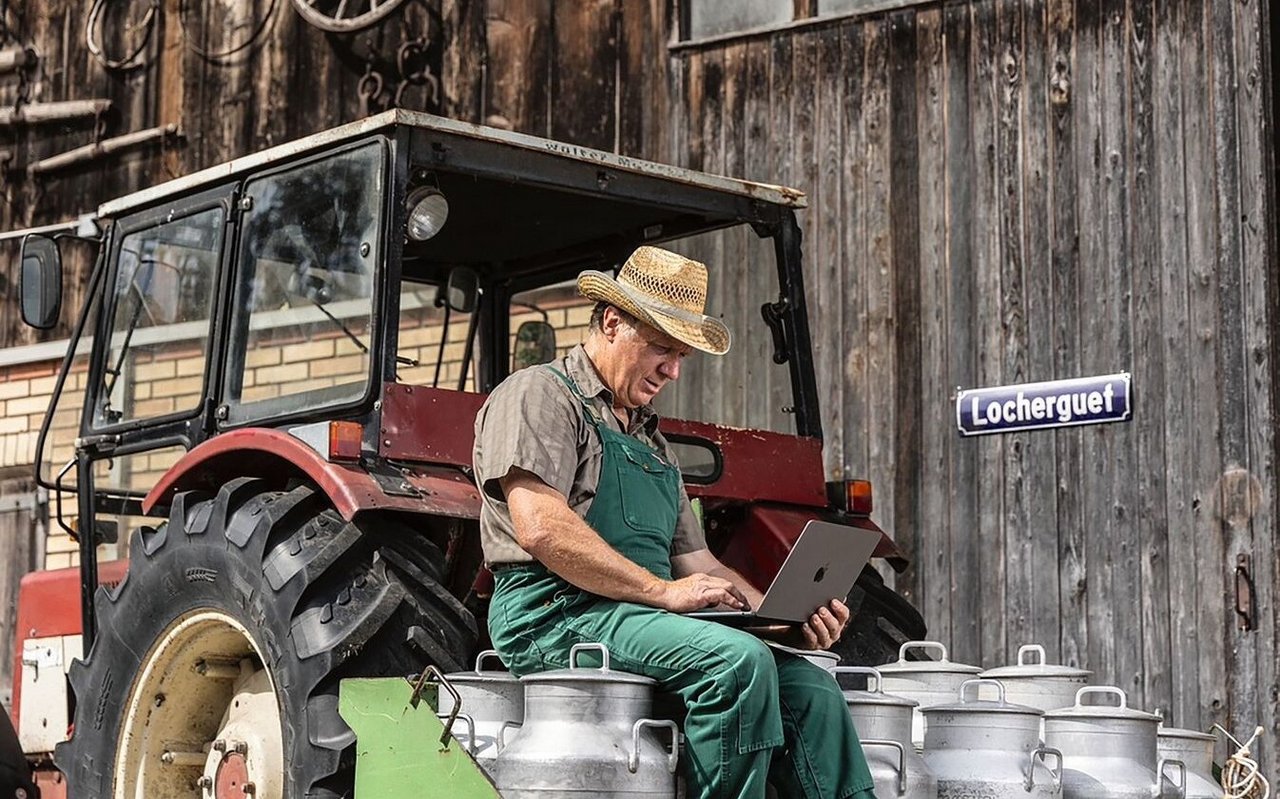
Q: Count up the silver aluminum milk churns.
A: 9